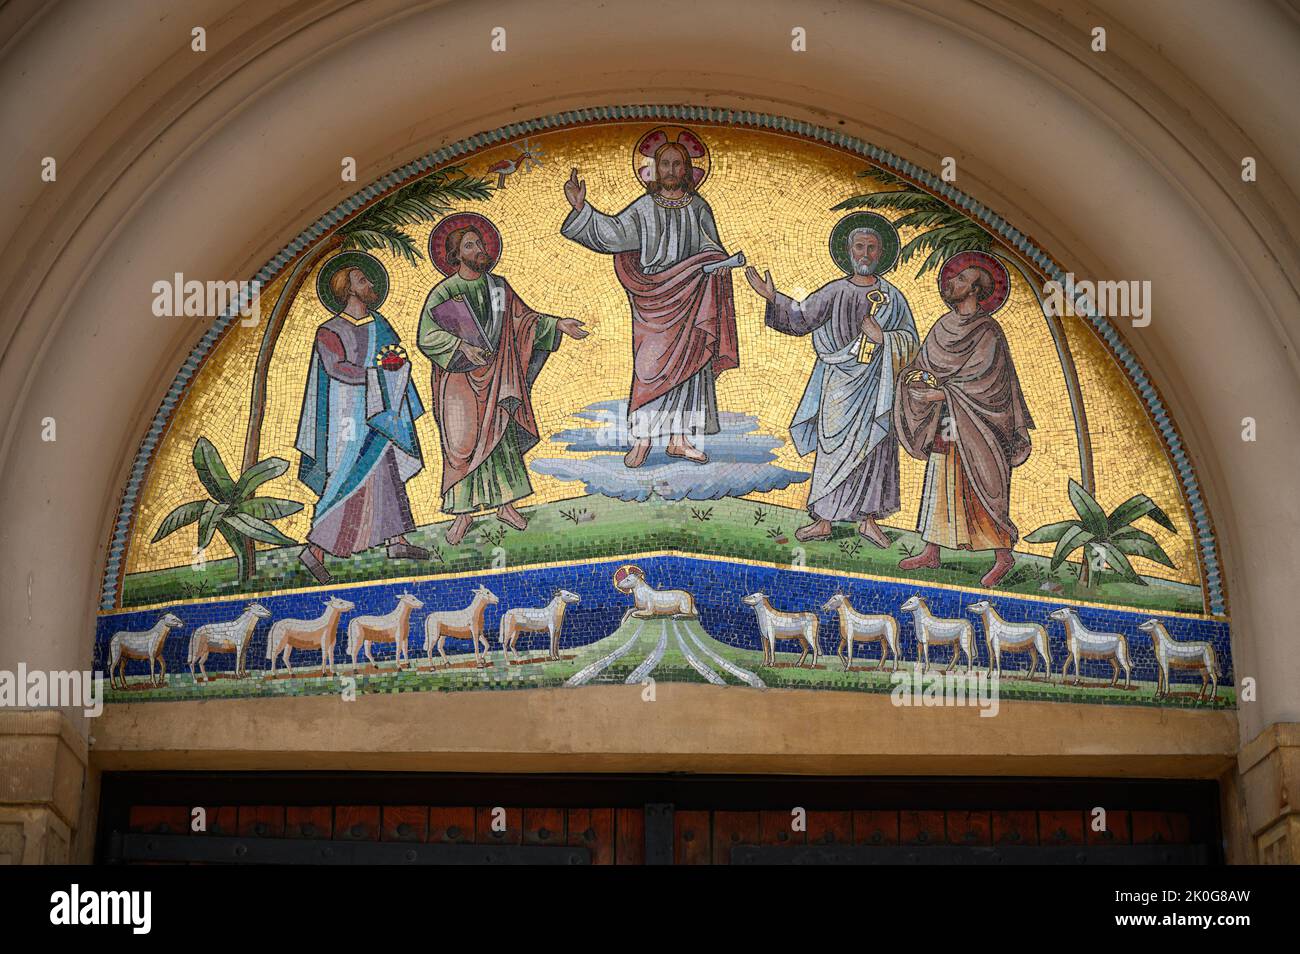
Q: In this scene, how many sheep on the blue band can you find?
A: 13